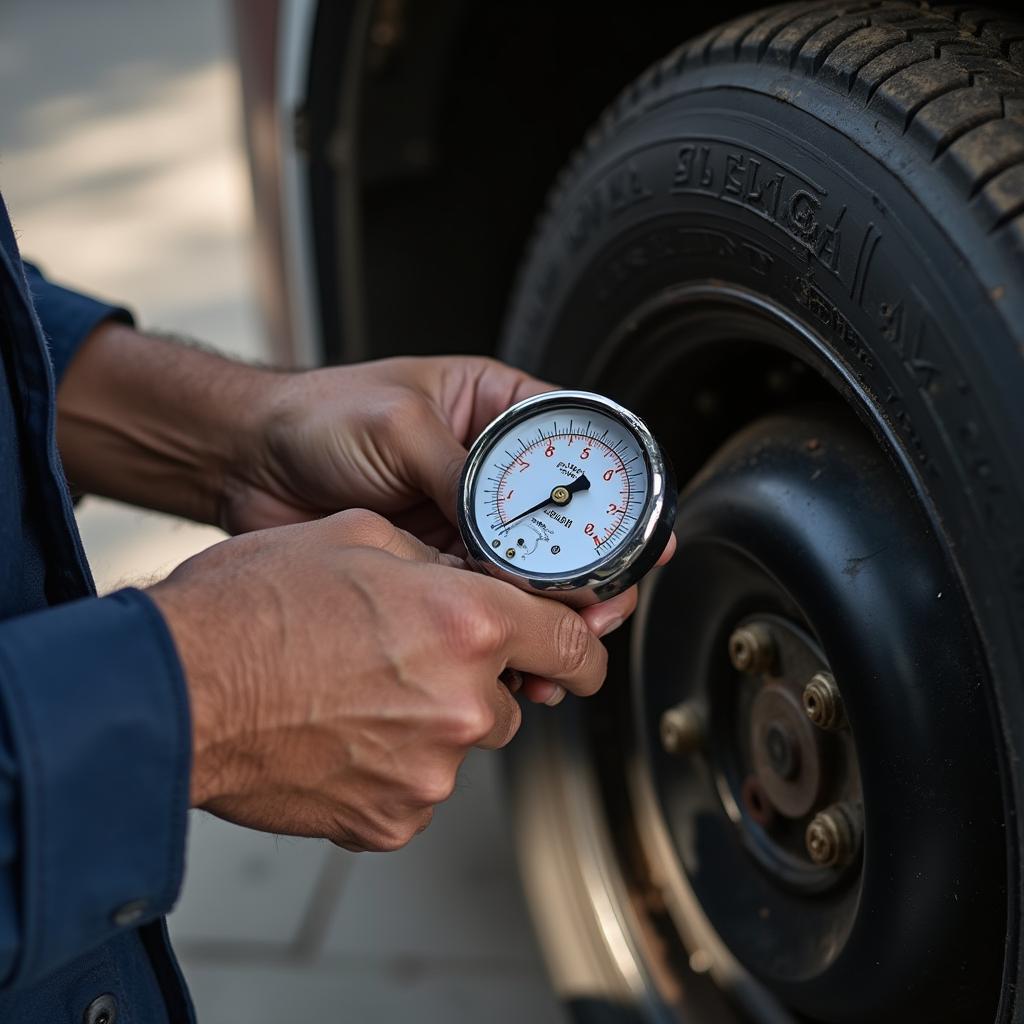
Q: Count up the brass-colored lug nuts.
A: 4